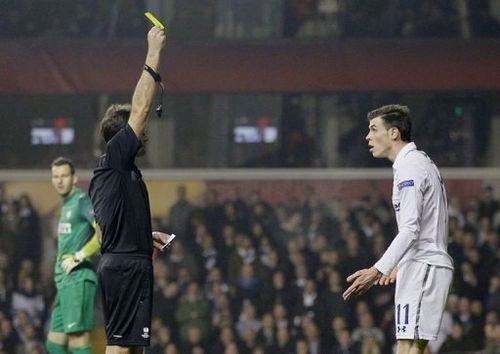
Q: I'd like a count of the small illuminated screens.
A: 2